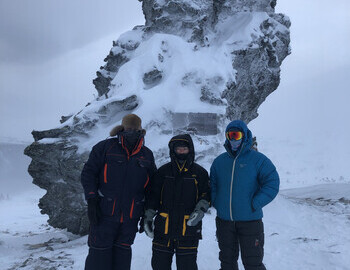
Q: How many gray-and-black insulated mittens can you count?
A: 2